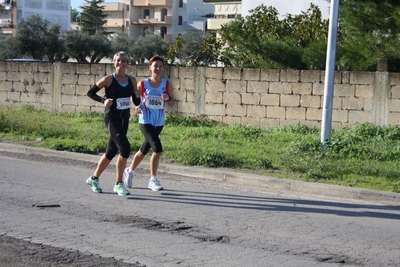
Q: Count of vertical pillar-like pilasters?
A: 3